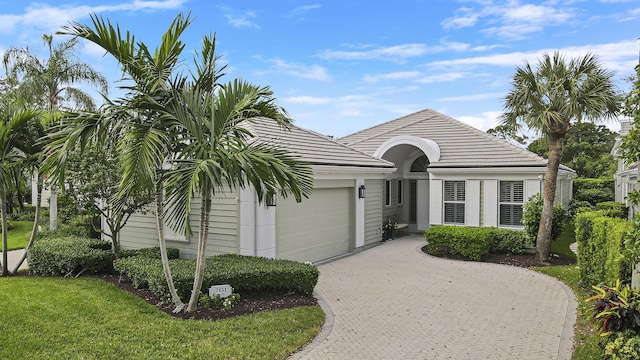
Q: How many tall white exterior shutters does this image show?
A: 4